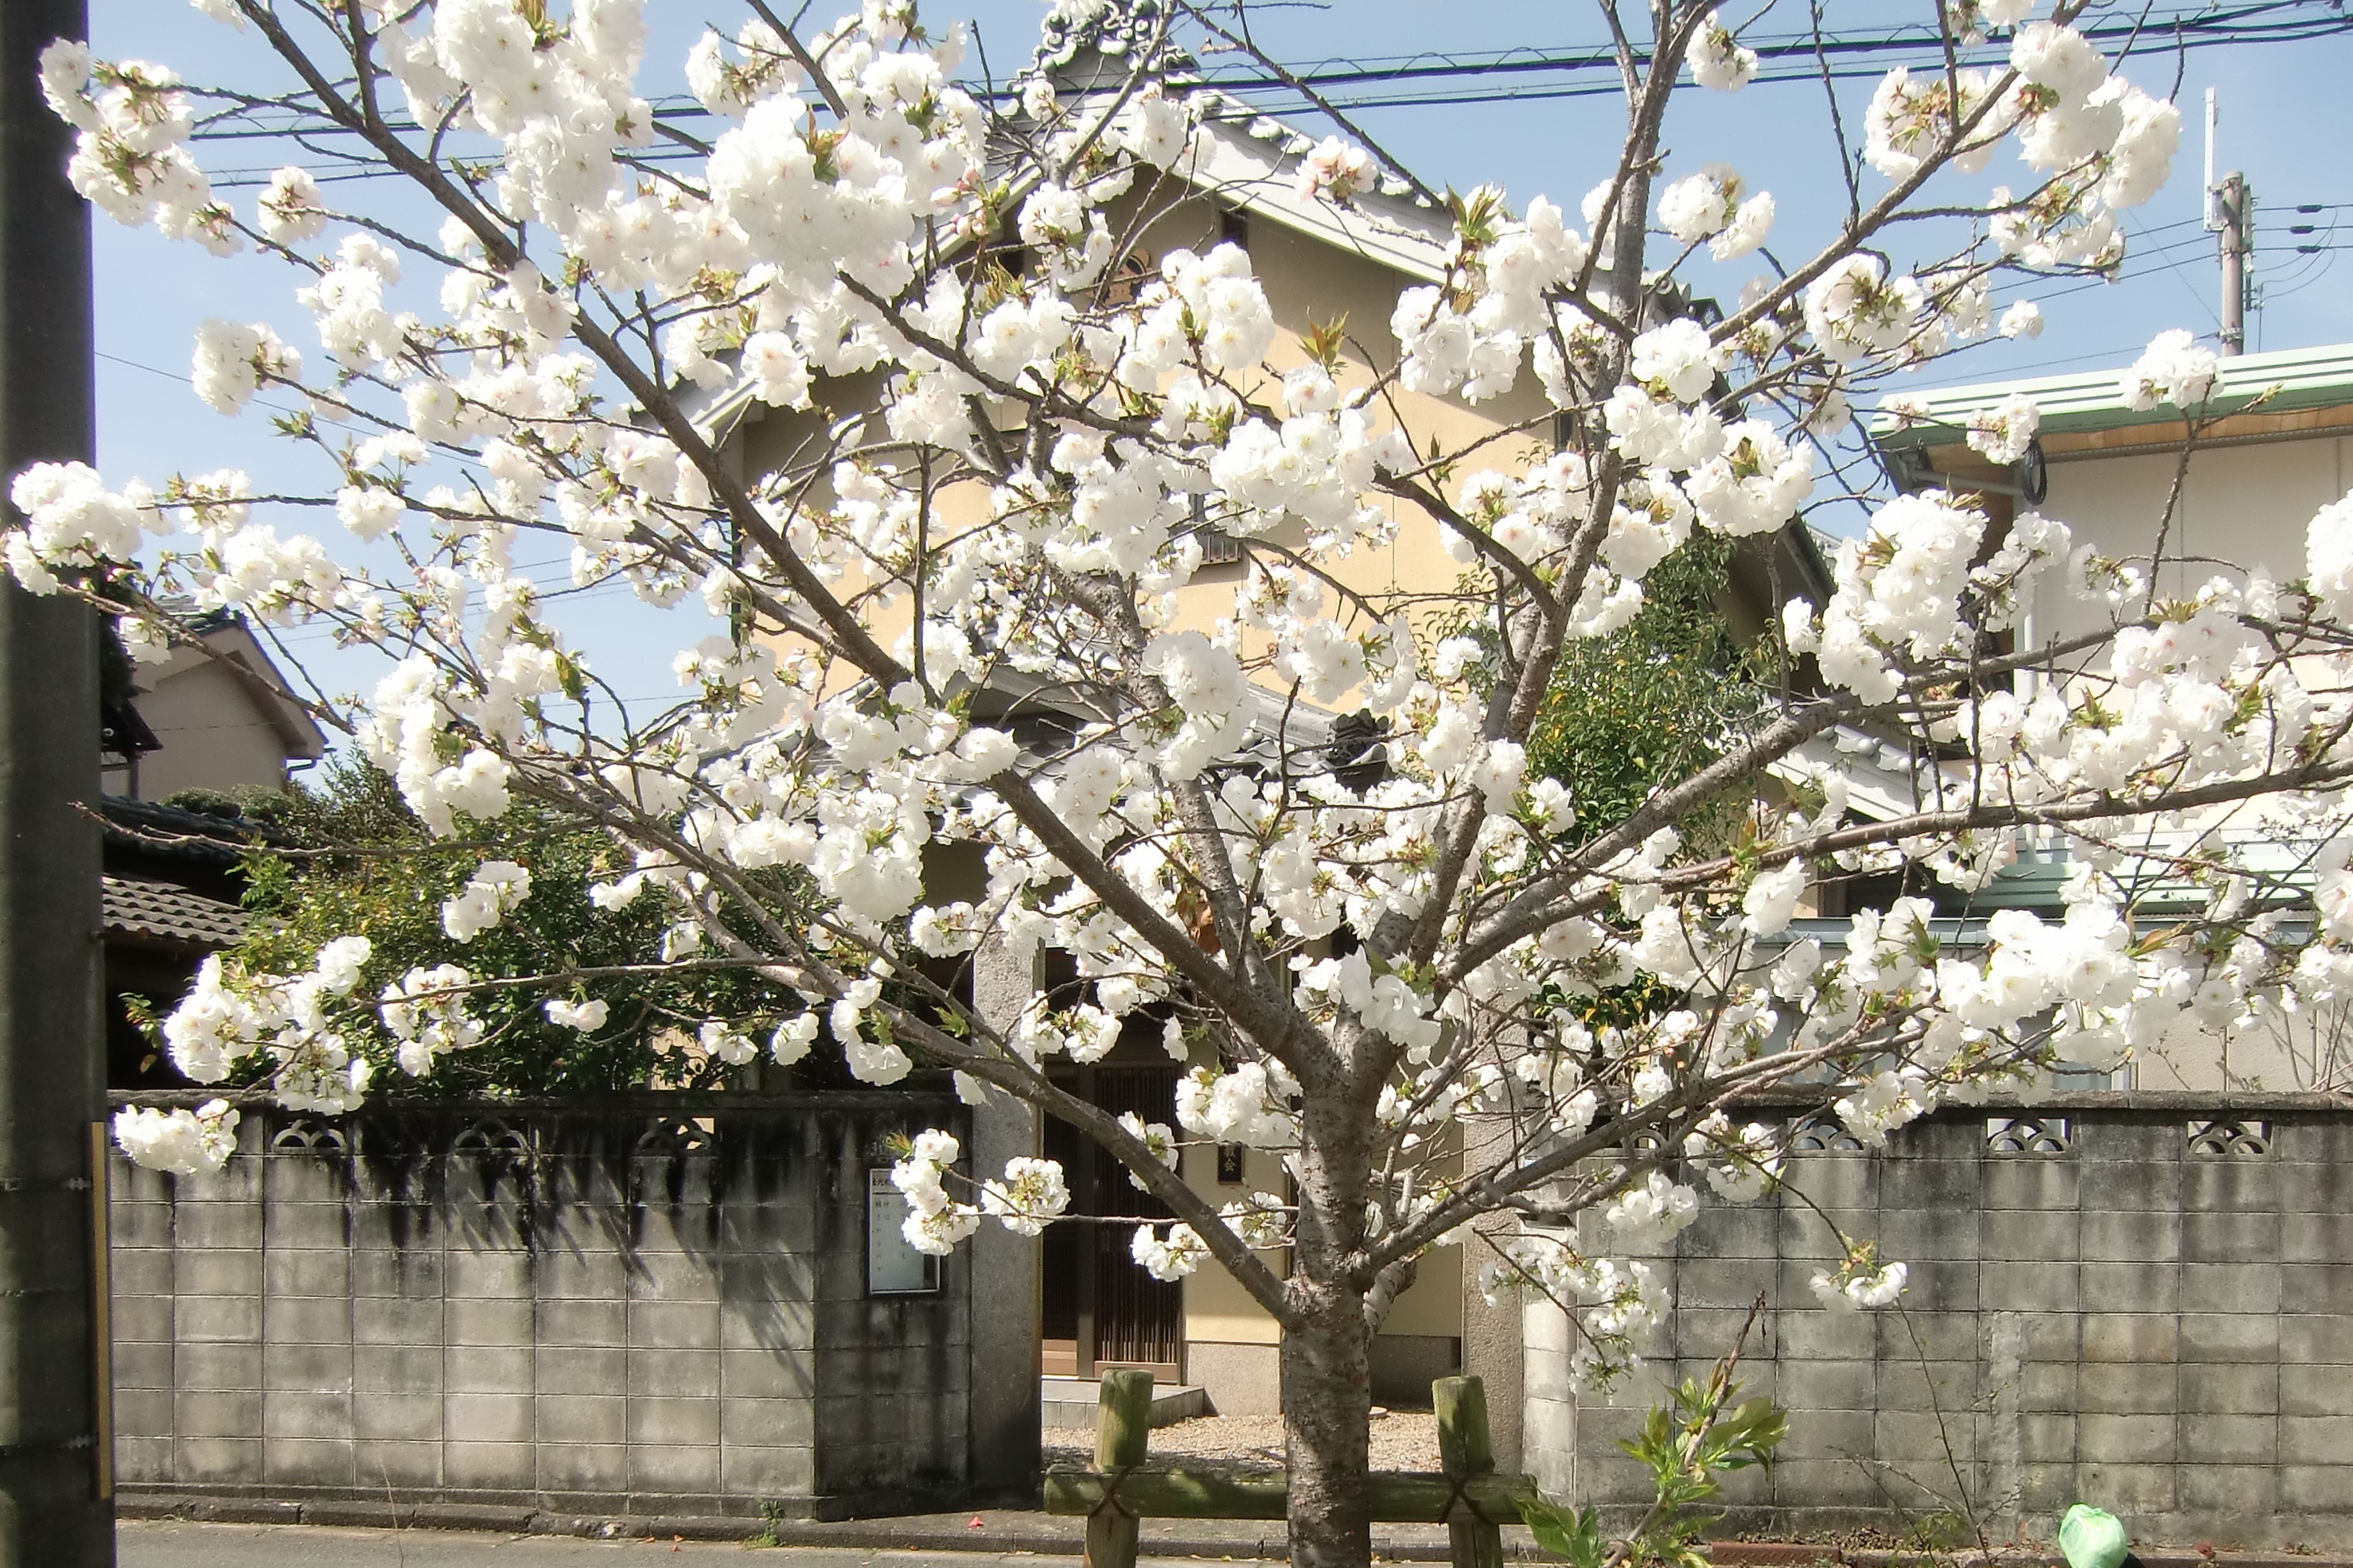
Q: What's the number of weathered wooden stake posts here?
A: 2